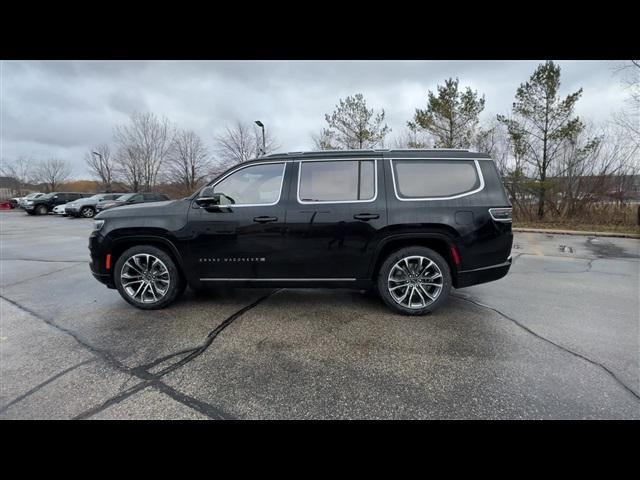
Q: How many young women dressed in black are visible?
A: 0